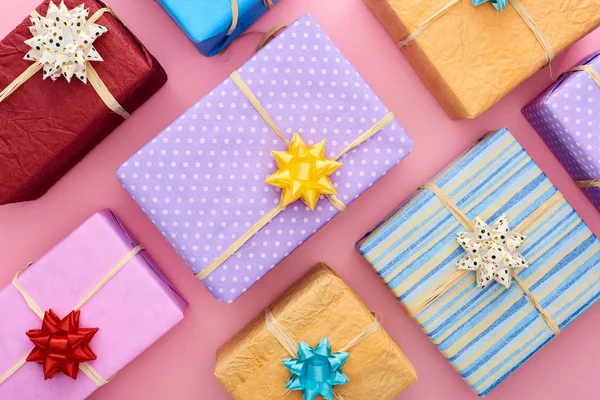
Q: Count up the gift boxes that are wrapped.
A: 8